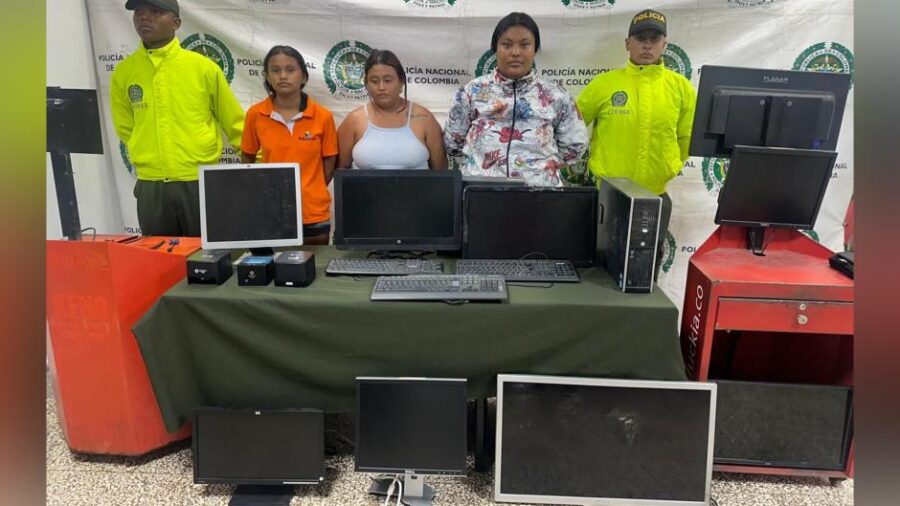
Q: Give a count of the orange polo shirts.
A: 1